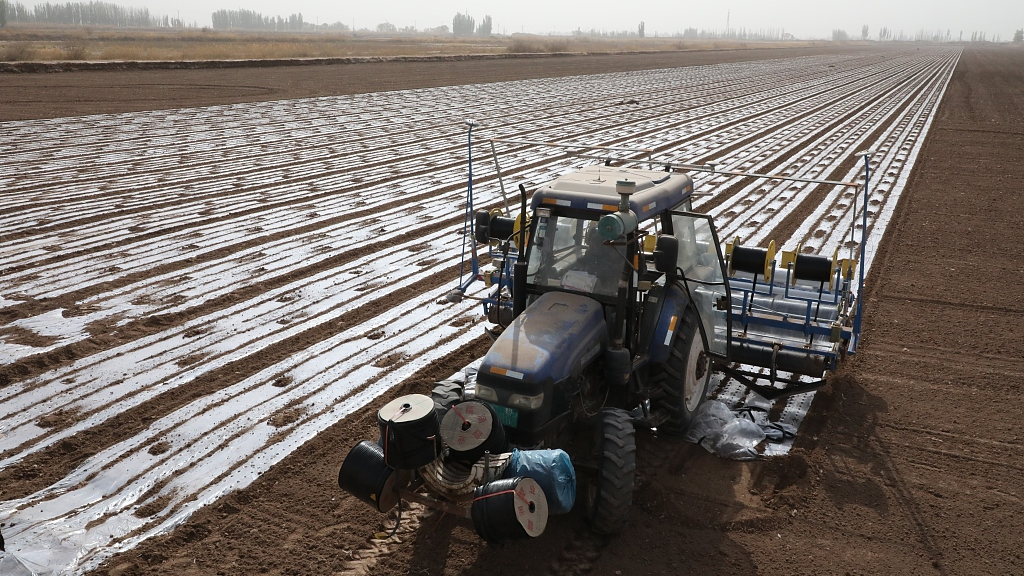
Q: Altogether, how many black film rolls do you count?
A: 7